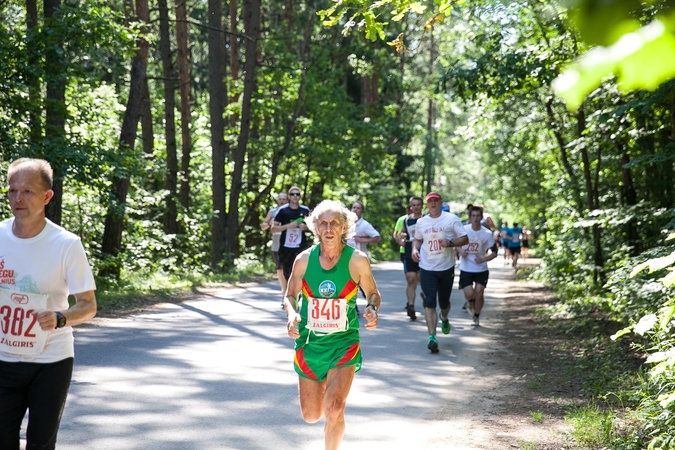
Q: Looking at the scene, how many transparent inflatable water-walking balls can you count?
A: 0